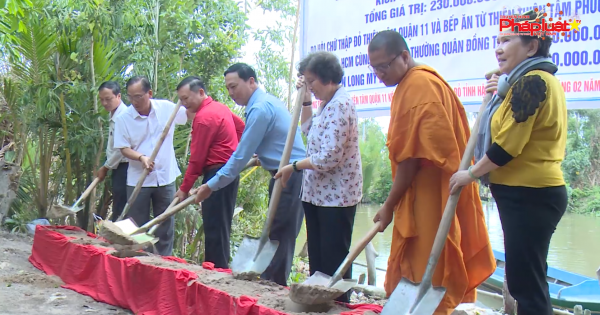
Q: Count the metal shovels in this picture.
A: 7